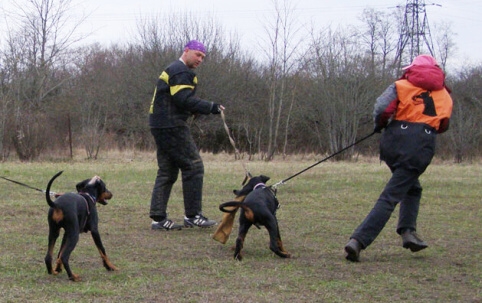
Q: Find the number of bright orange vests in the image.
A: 1